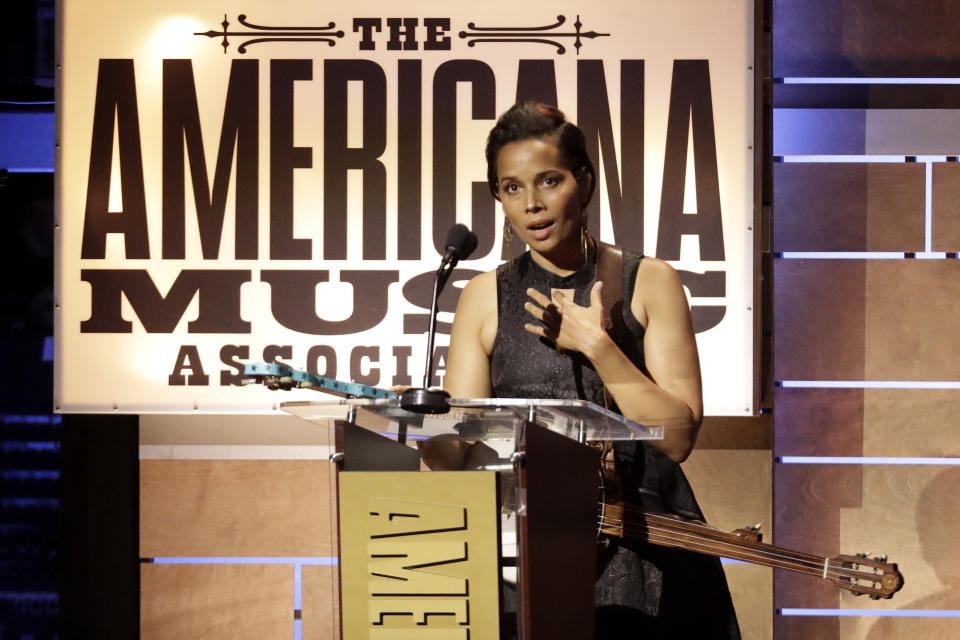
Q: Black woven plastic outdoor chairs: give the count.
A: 0